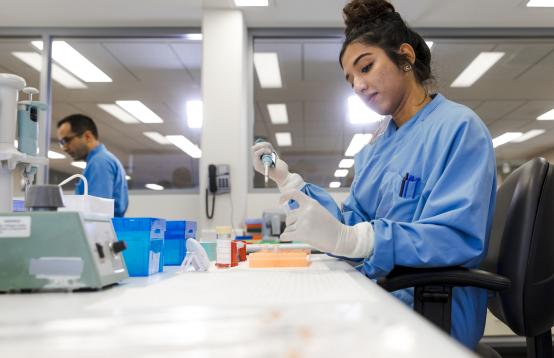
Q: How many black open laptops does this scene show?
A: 0